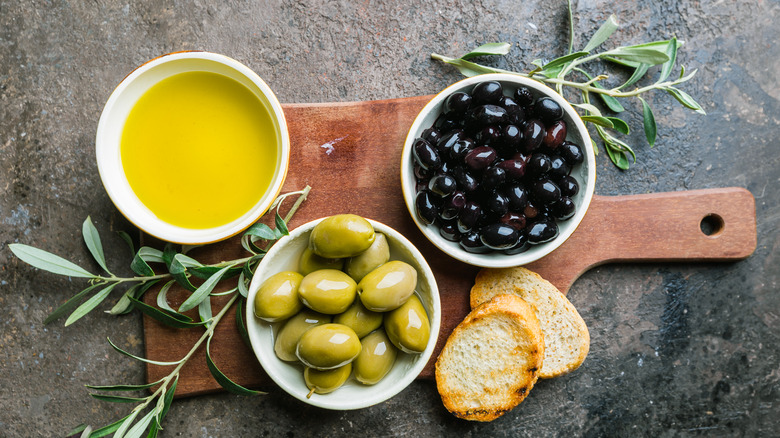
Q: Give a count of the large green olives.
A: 12